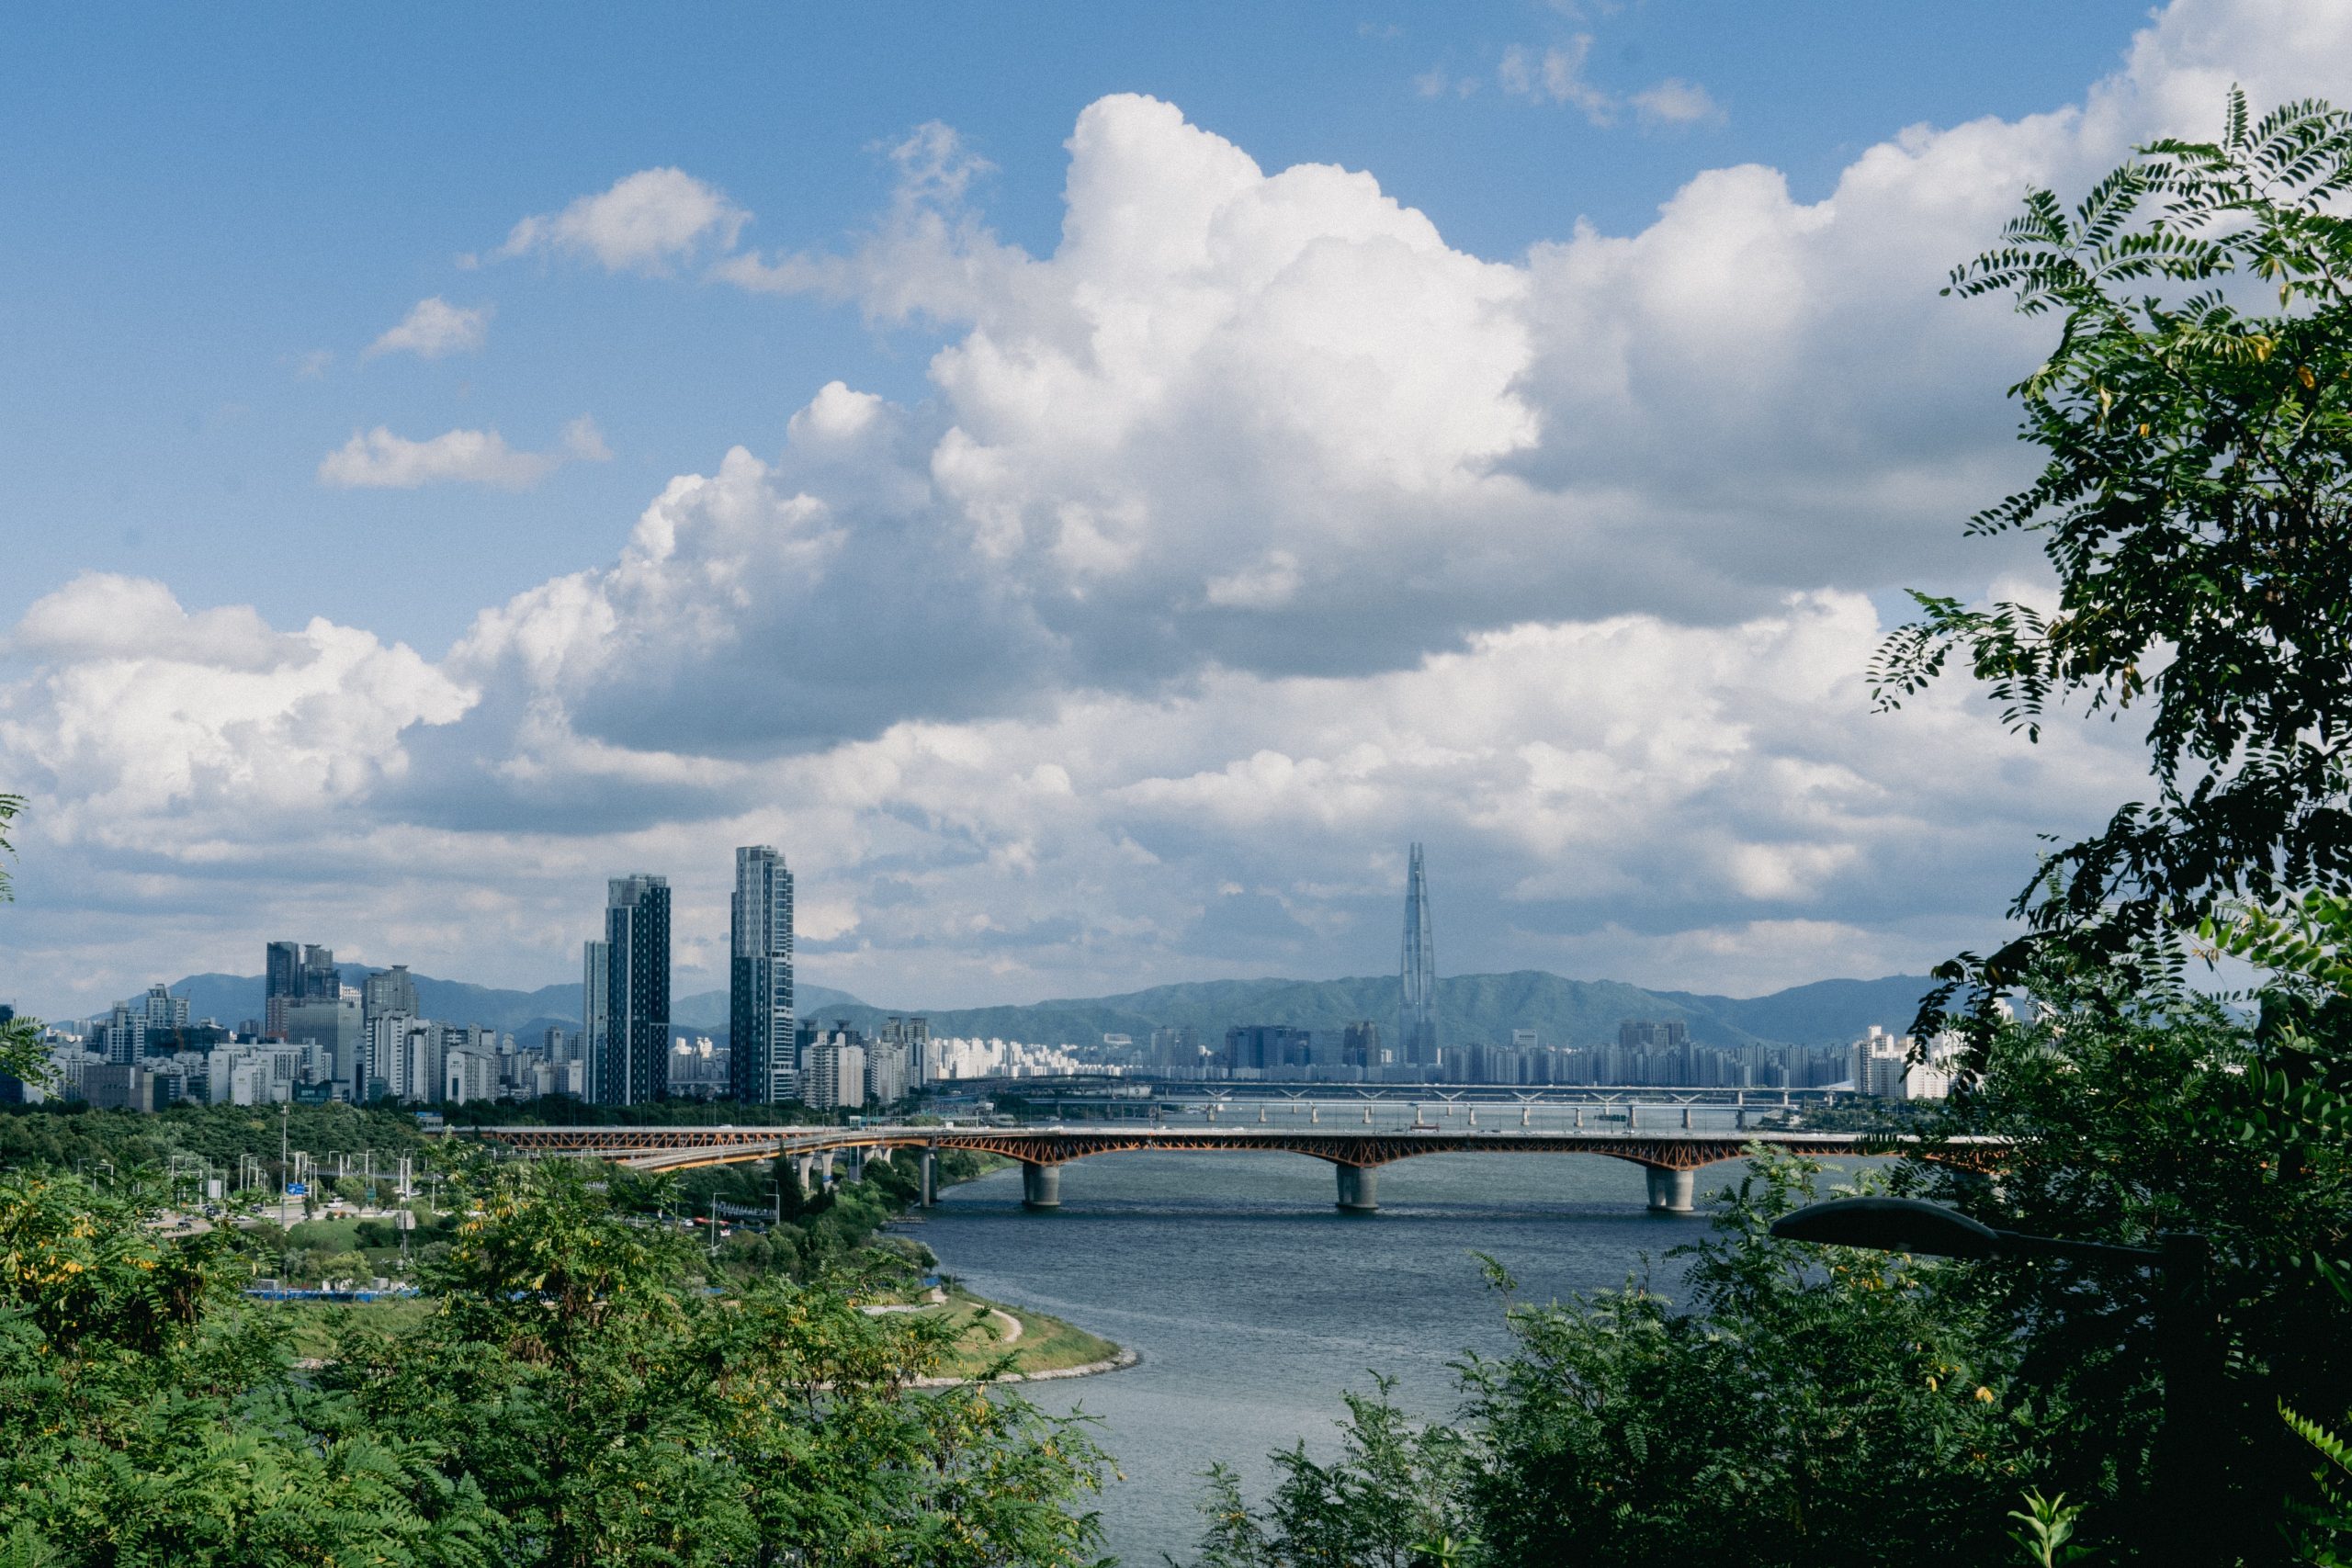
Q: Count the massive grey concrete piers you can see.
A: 3